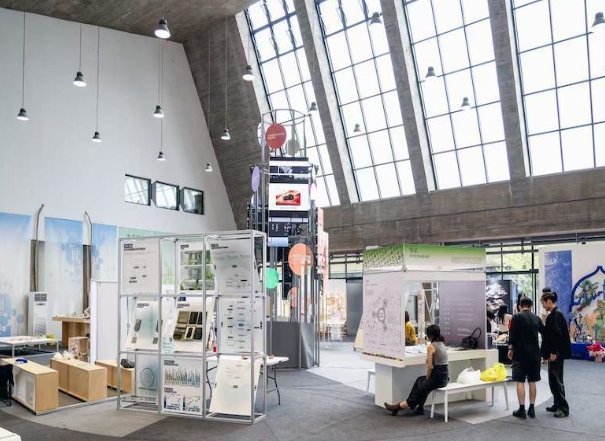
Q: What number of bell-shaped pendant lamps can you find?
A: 15